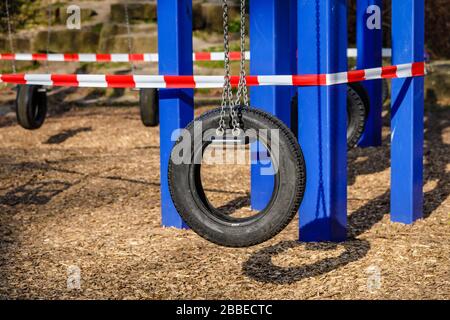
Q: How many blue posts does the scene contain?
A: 5